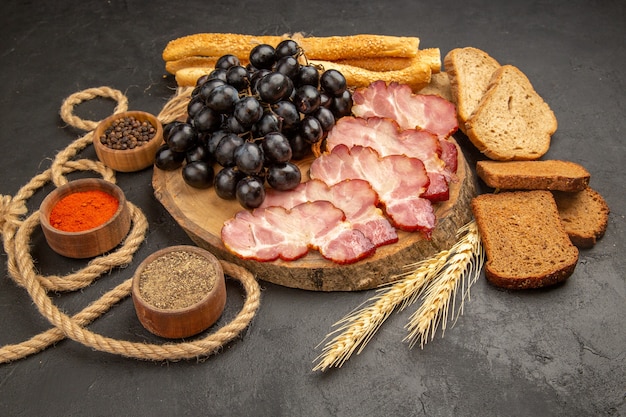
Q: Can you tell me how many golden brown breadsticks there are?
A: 3